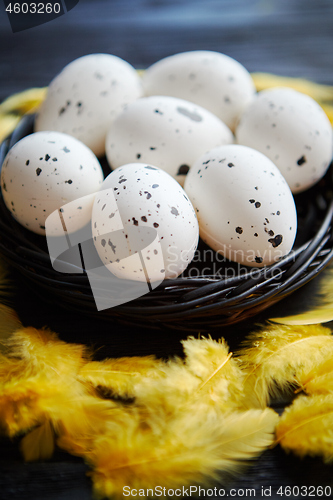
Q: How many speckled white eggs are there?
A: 7